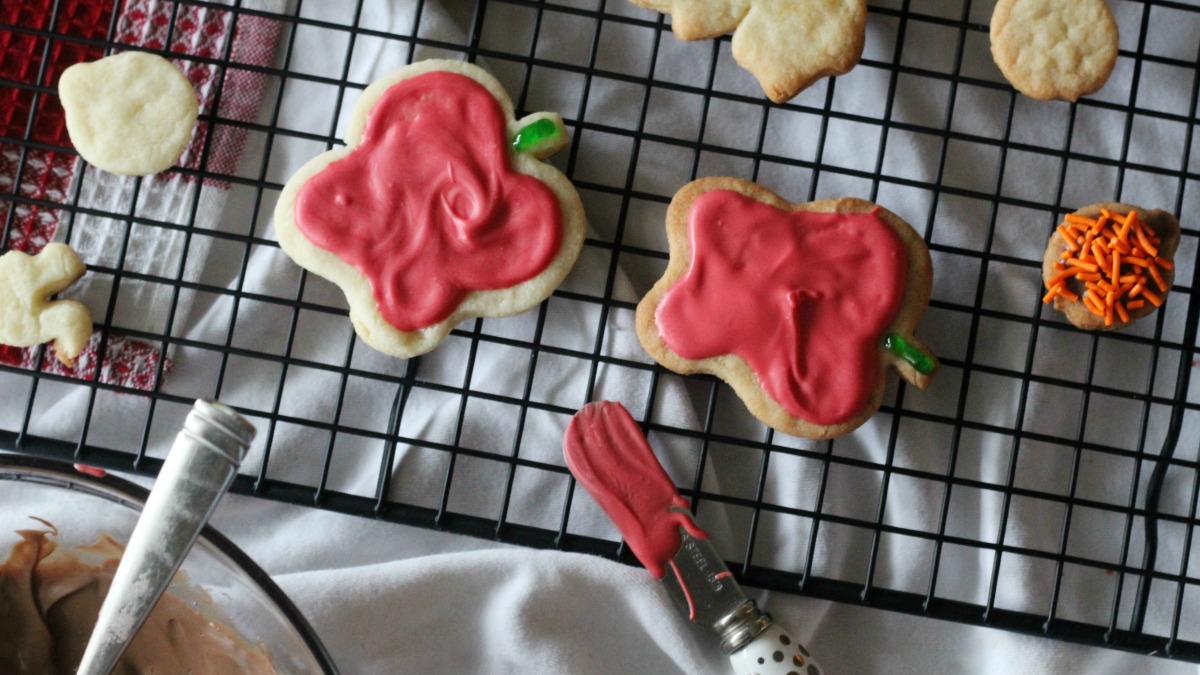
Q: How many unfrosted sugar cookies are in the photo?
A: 4